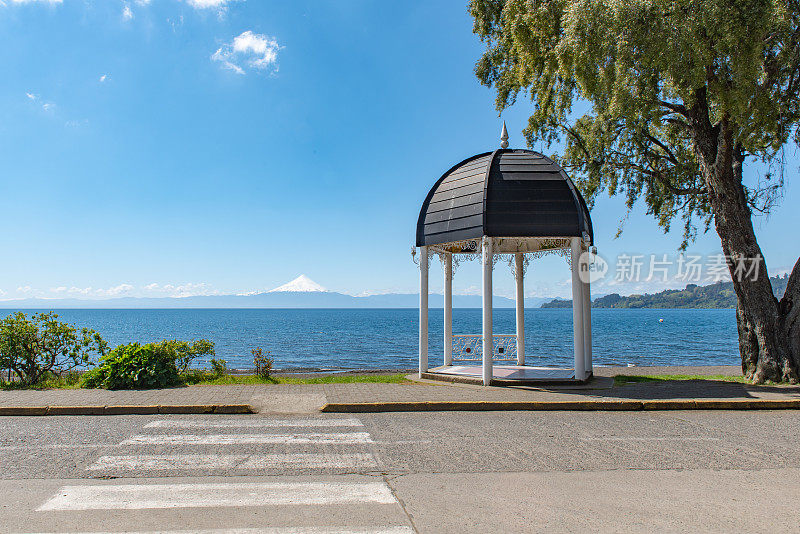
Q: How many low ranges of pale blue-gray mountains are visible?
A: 1